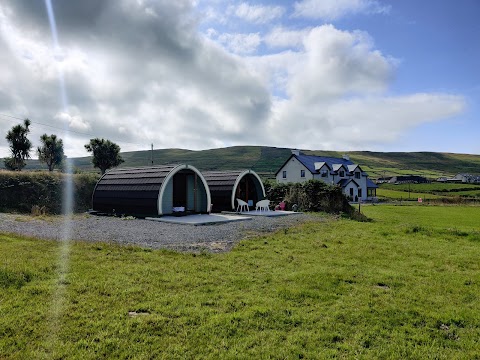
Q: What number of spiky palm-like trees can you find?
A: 3